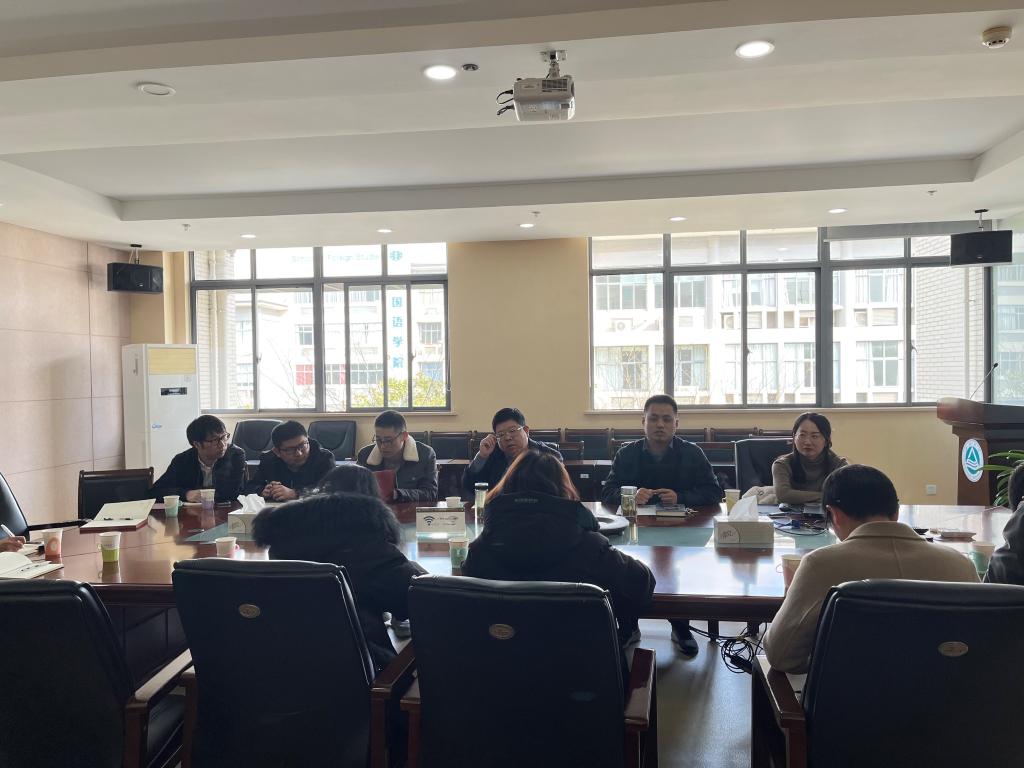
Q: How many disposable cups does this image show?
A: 10